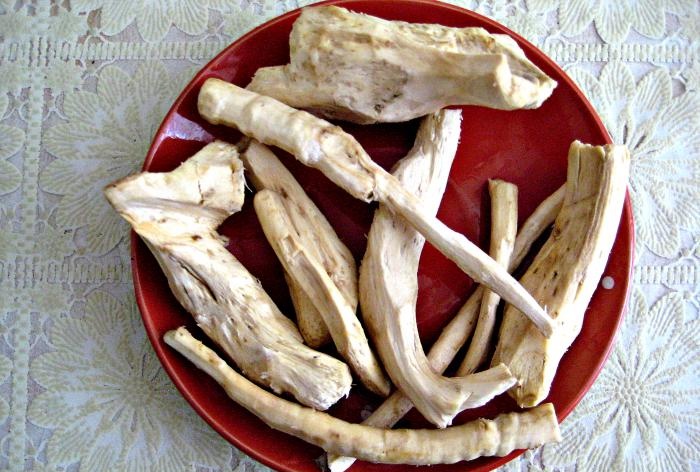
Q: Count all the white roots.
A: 10